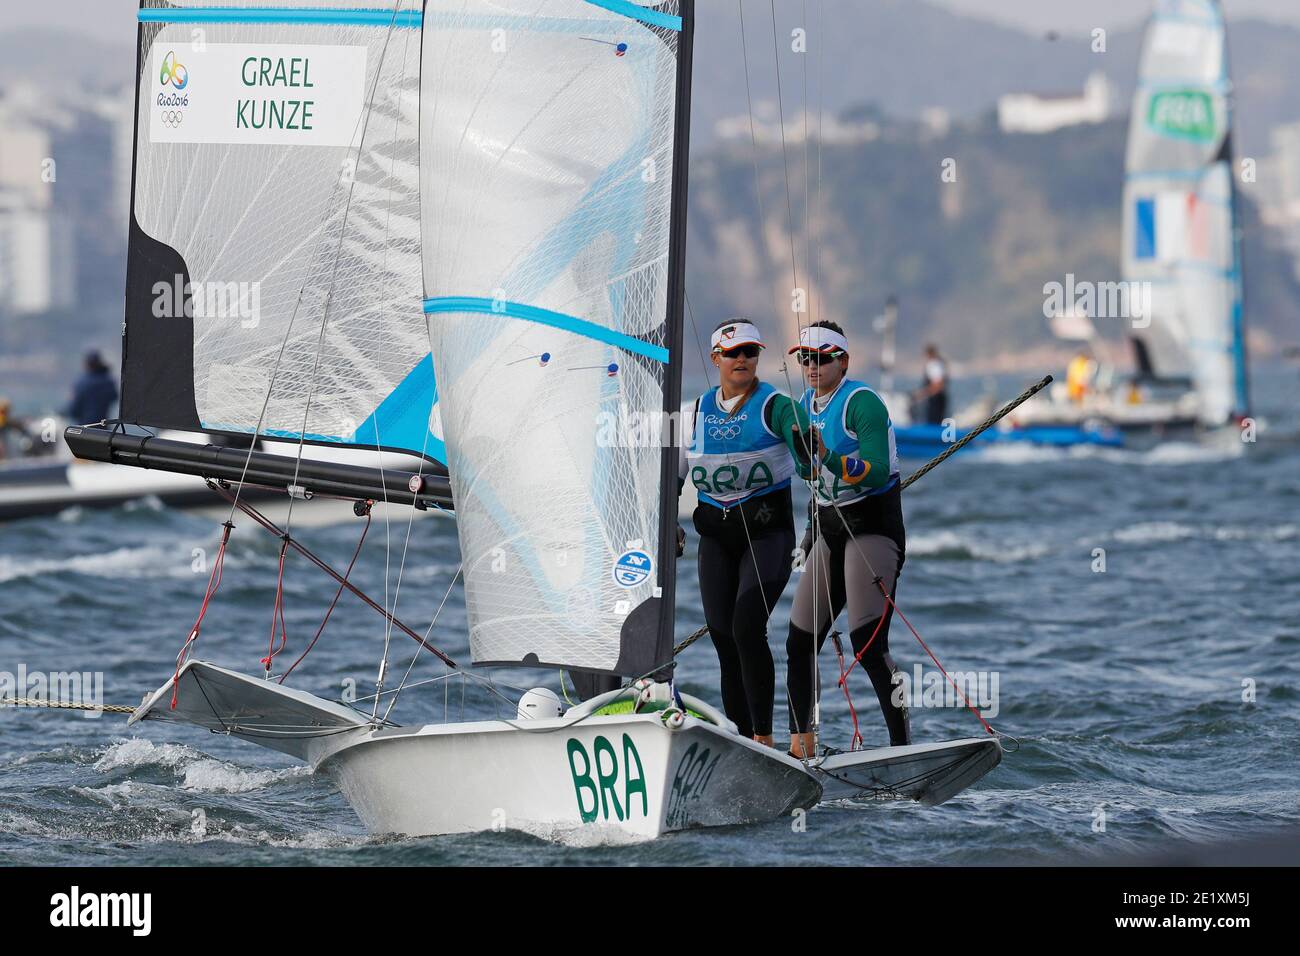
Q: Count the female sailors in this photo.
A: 2